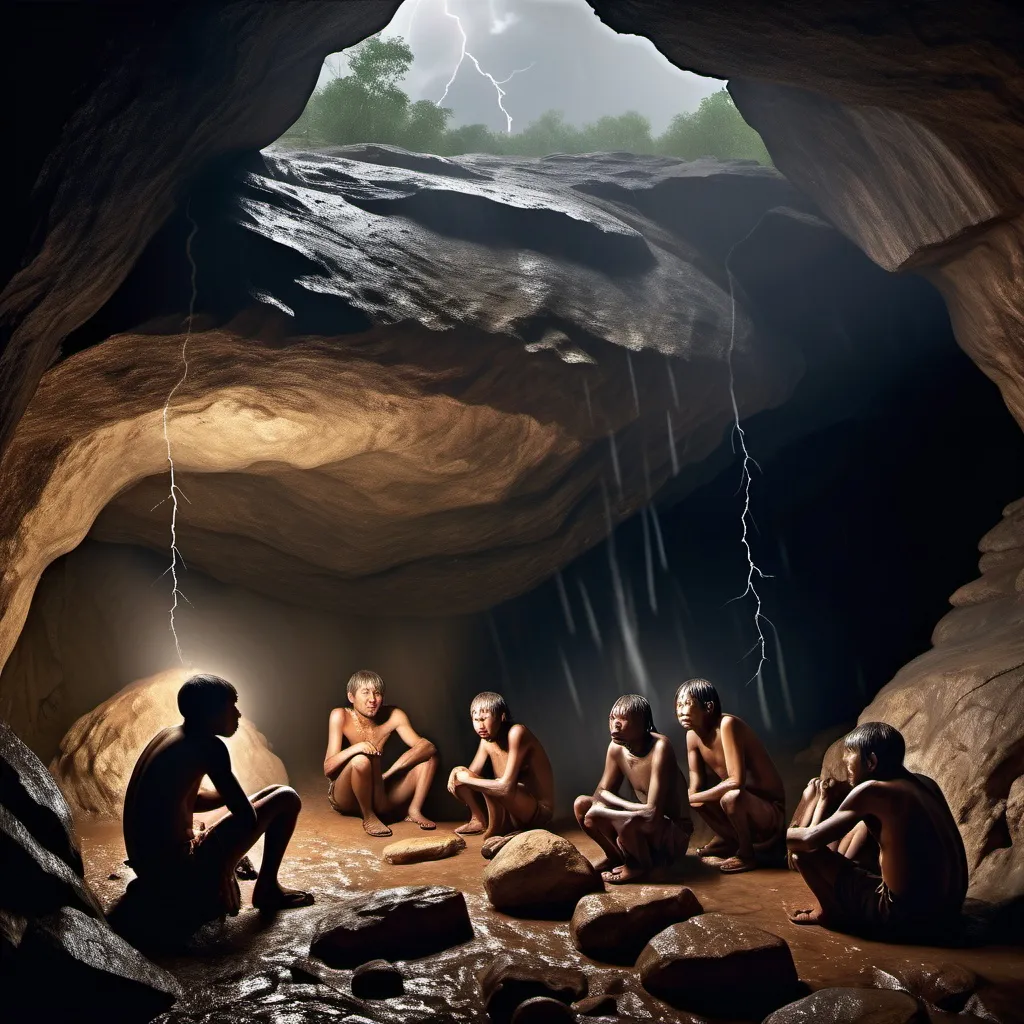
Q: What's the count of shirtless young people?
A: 6